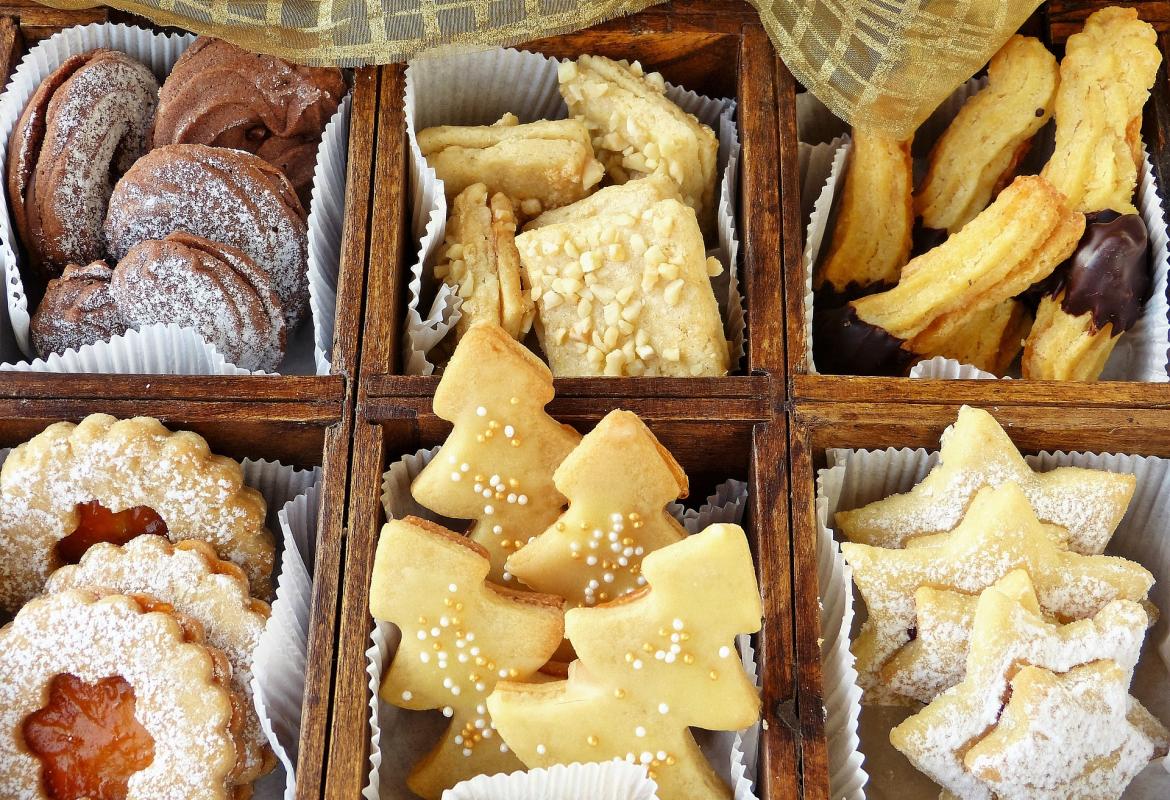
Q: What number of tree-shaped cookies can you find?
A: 4